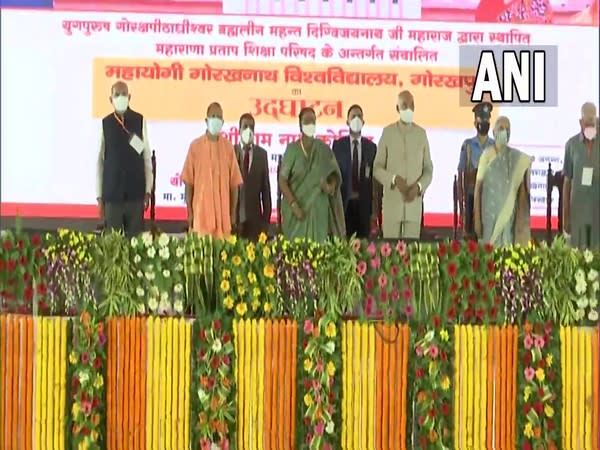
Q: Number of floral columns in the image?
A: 5